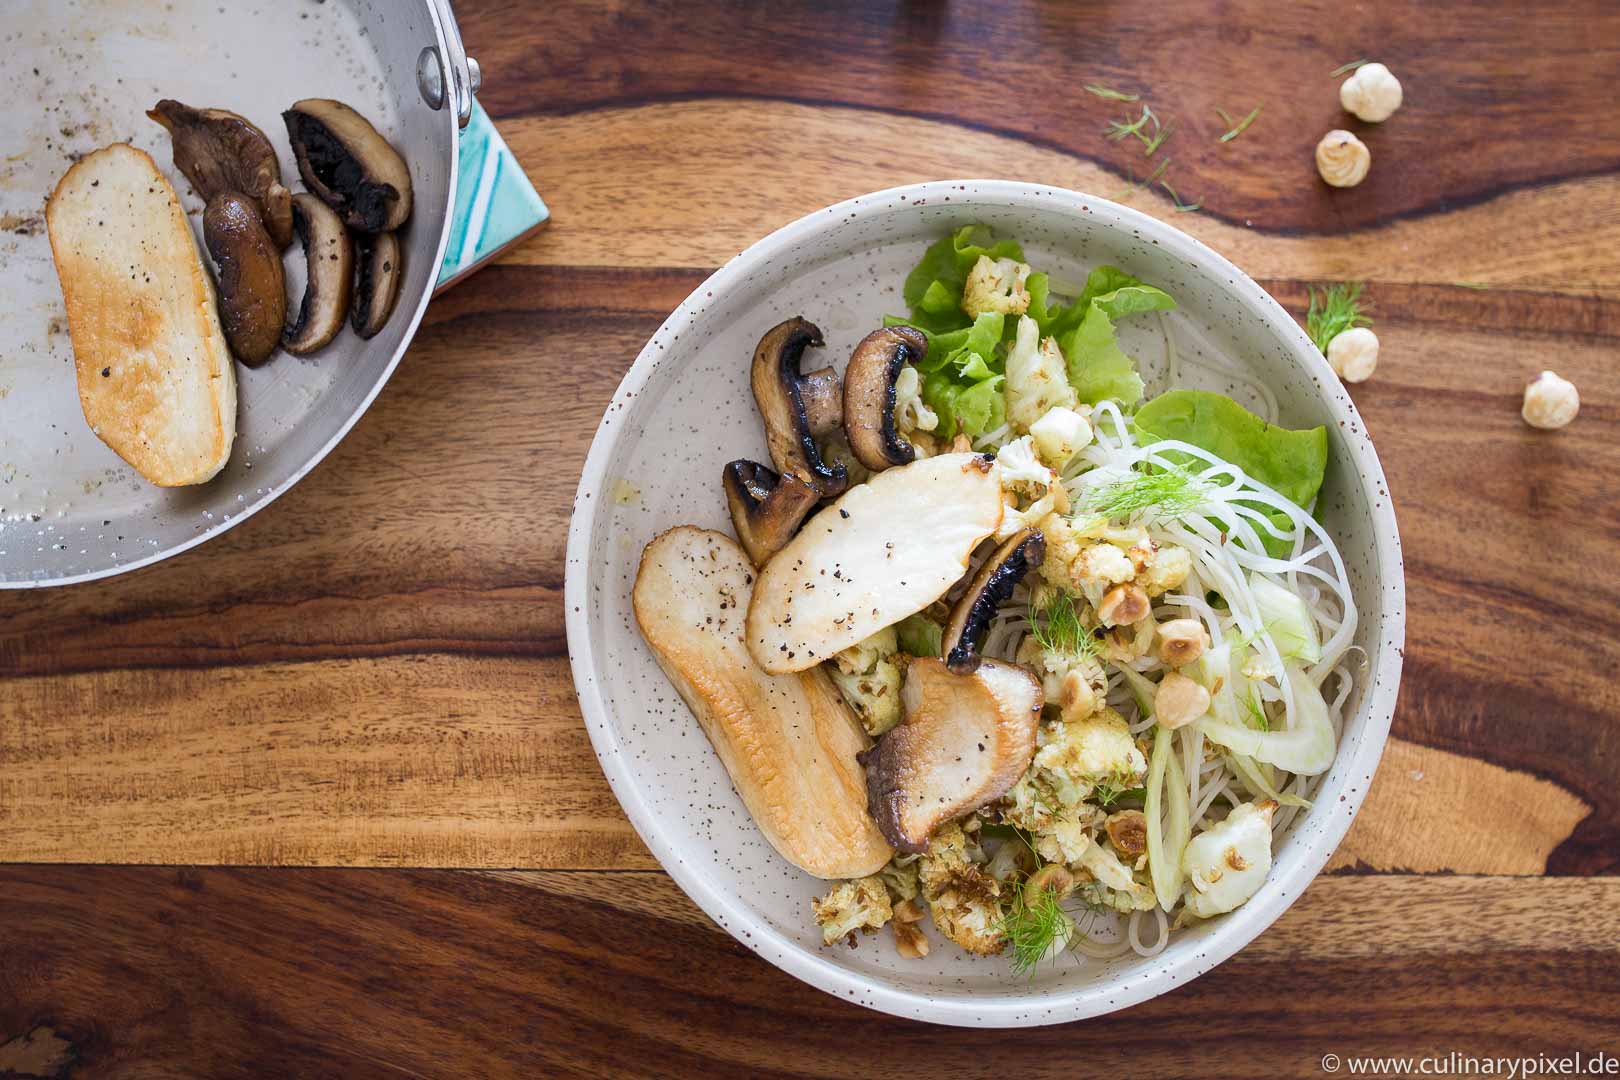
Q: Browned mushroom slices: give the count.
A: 13